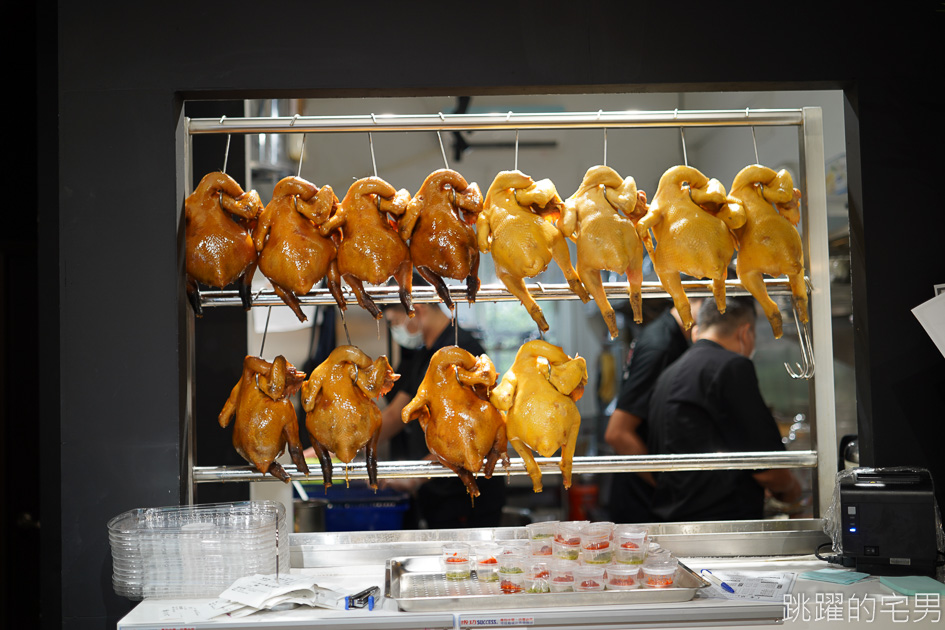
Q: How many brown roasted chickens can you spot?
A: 7